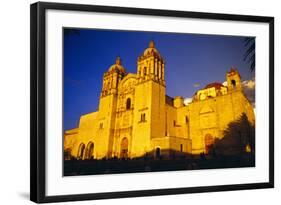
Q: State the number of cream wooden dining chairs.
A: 0